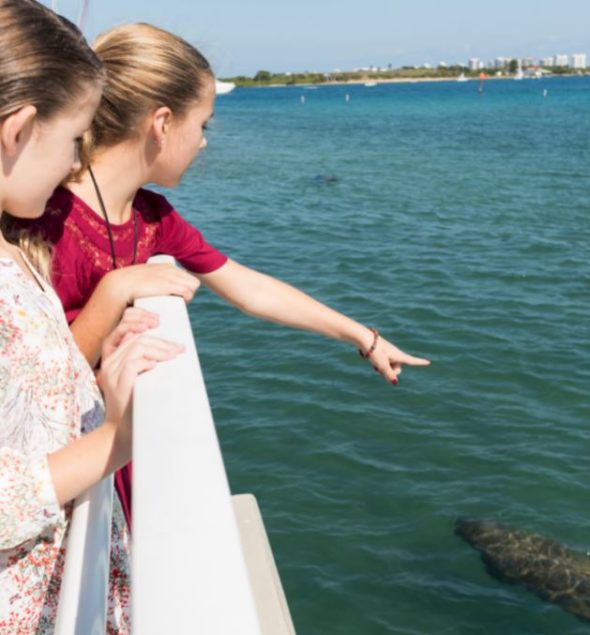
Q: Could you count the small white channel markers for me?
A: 3